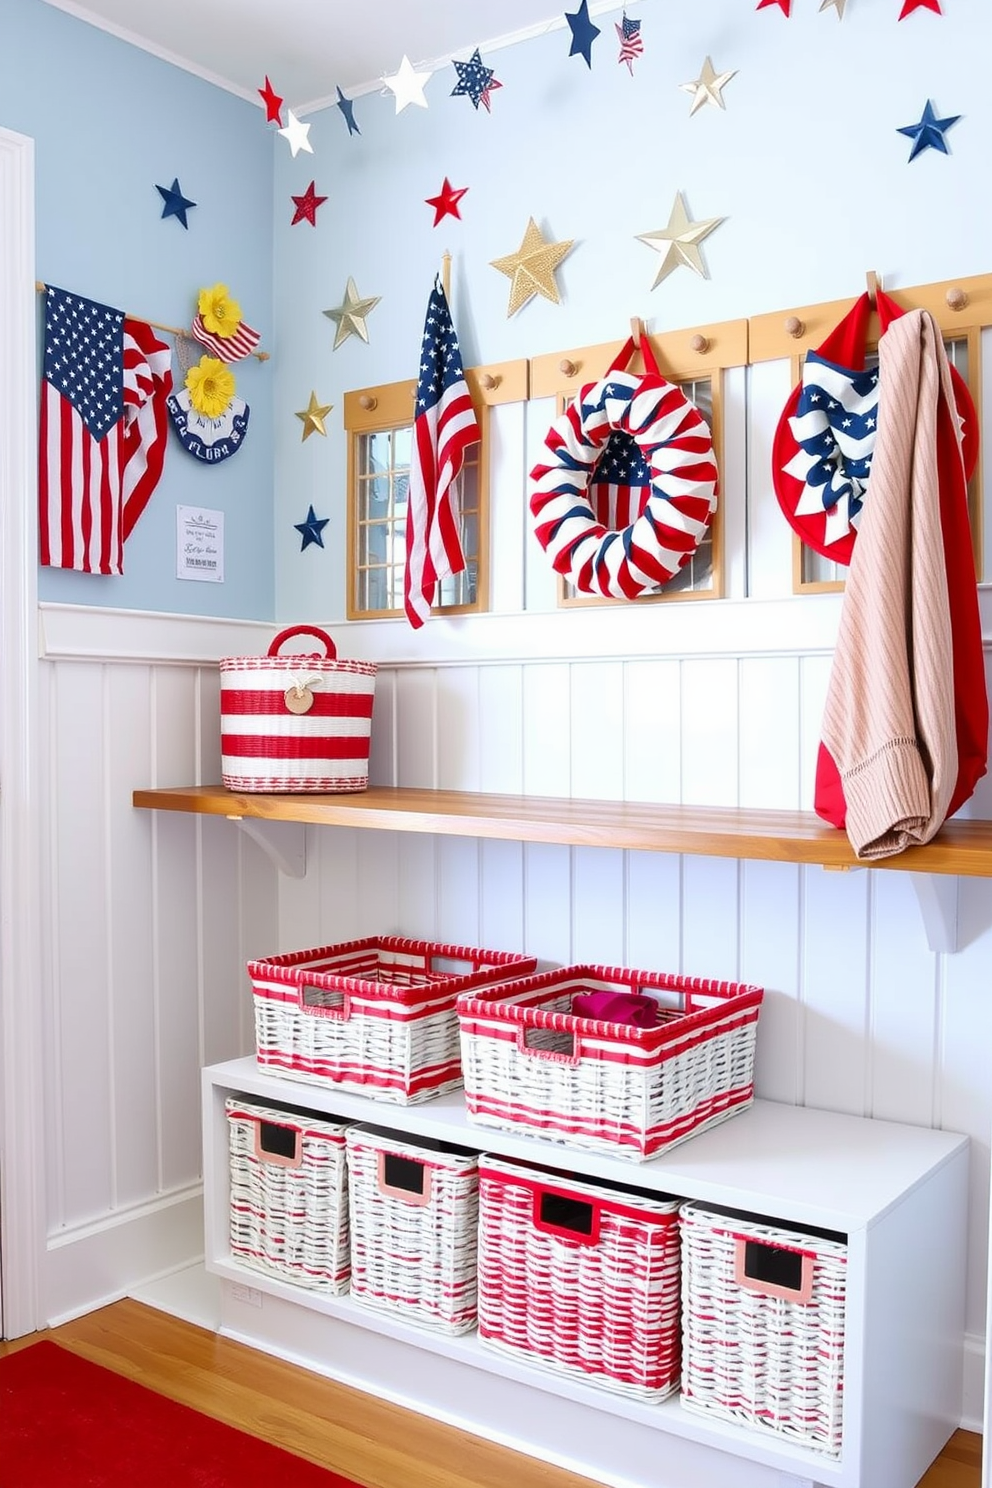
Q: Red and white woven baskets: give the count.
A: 7